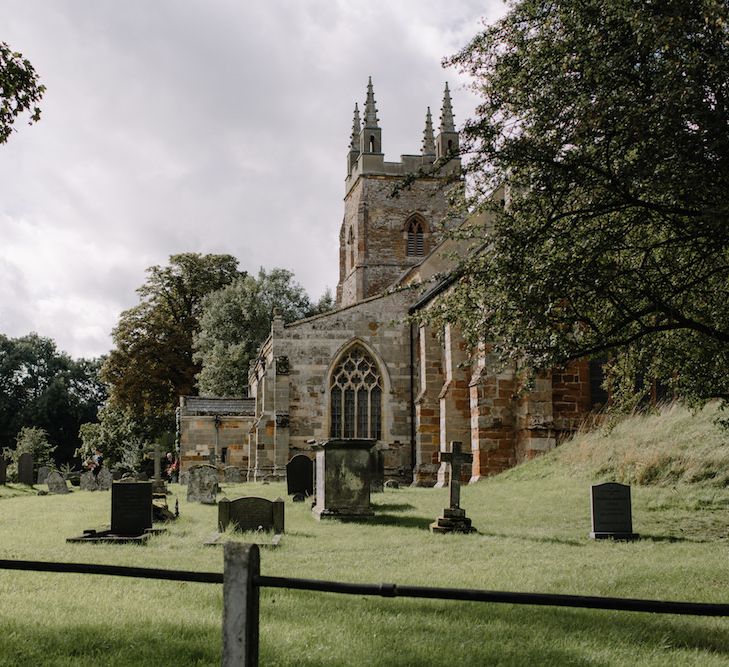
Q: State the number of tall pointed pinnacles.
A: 4